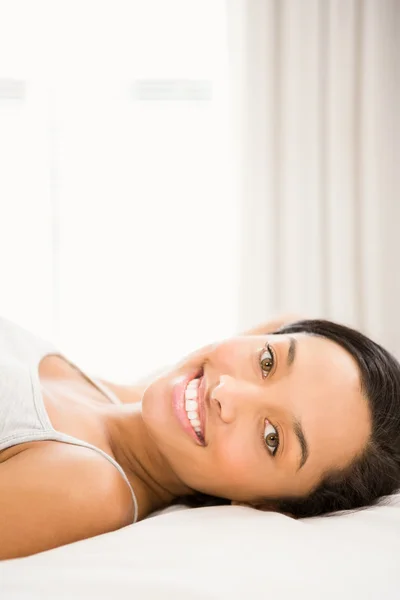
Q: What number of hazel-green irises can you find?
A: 2